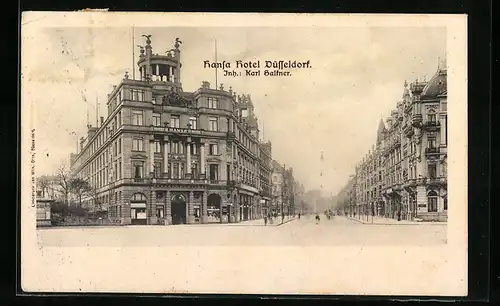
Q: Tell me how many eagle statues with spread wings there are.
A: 4